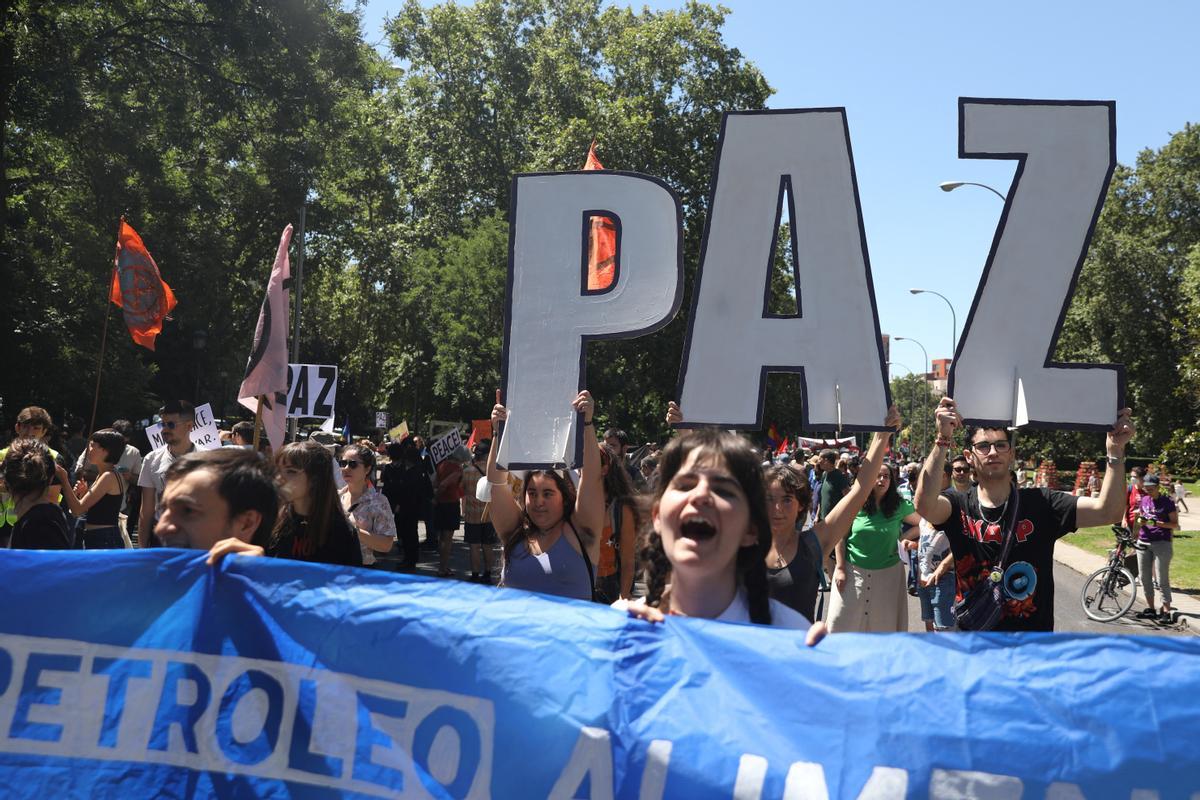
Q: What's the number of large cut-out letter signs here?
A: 3